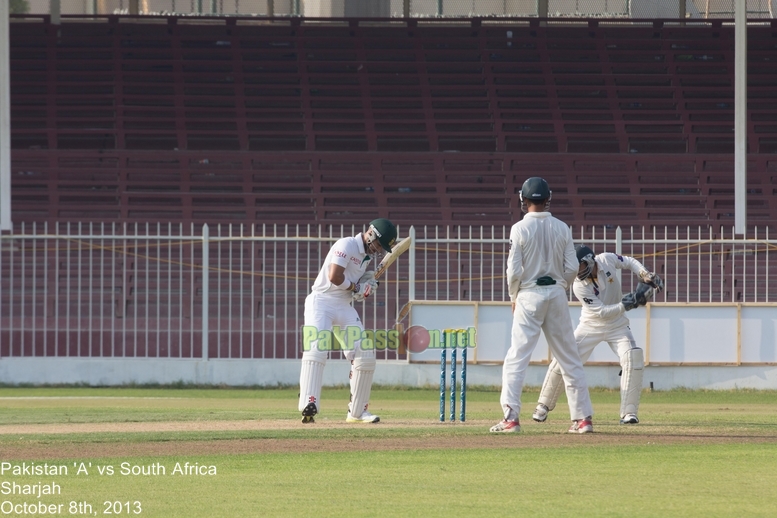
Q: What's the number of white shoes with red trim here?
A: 2